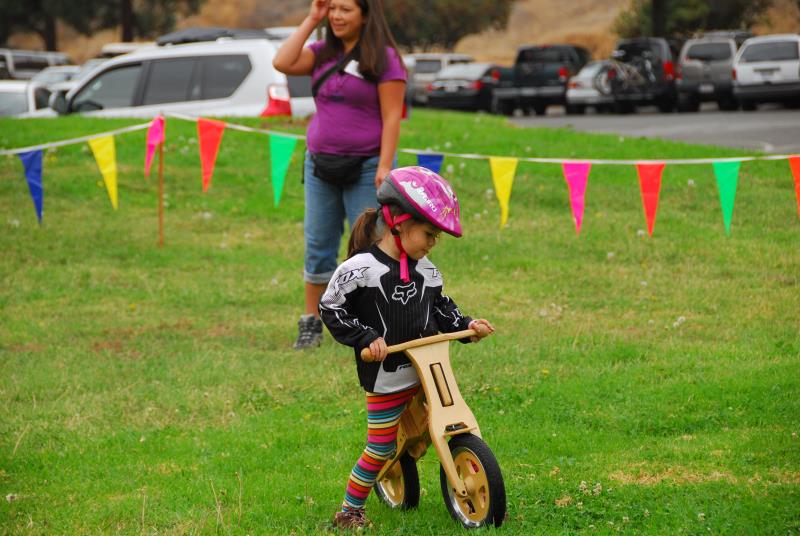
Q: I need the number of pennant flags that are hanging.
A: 11